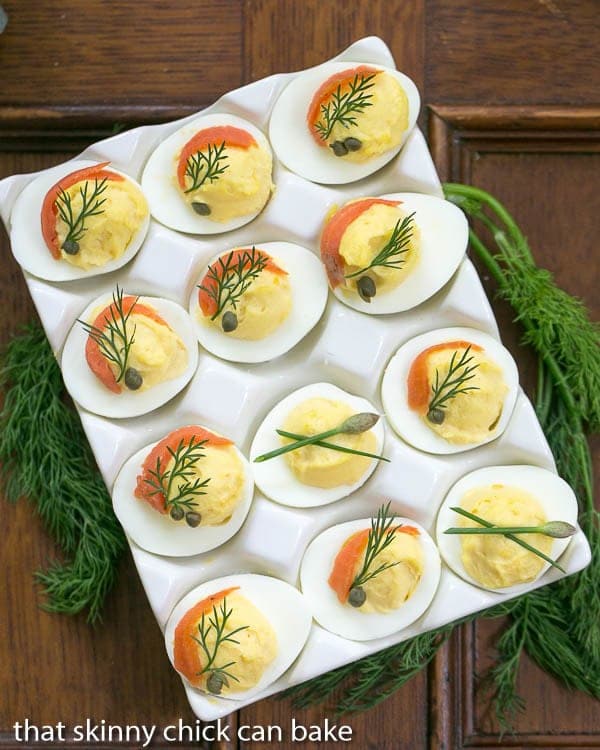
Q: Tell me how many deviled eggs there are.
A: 12